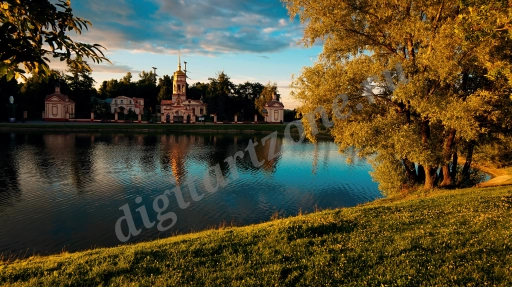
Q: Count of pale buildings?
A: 4